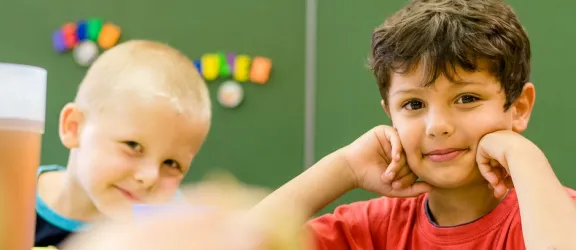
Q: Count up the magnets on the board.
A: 13